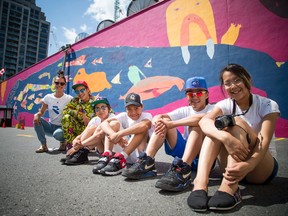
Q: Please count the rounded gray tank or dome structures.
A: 3